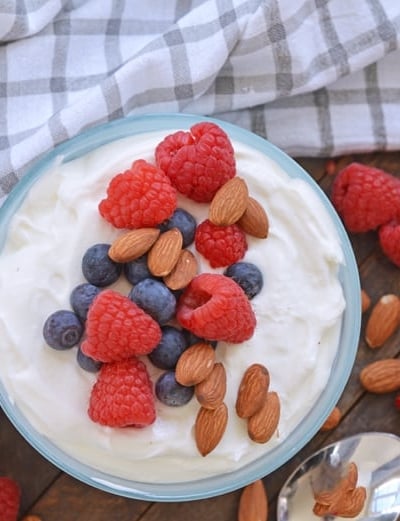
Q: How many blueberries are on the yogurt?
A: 11